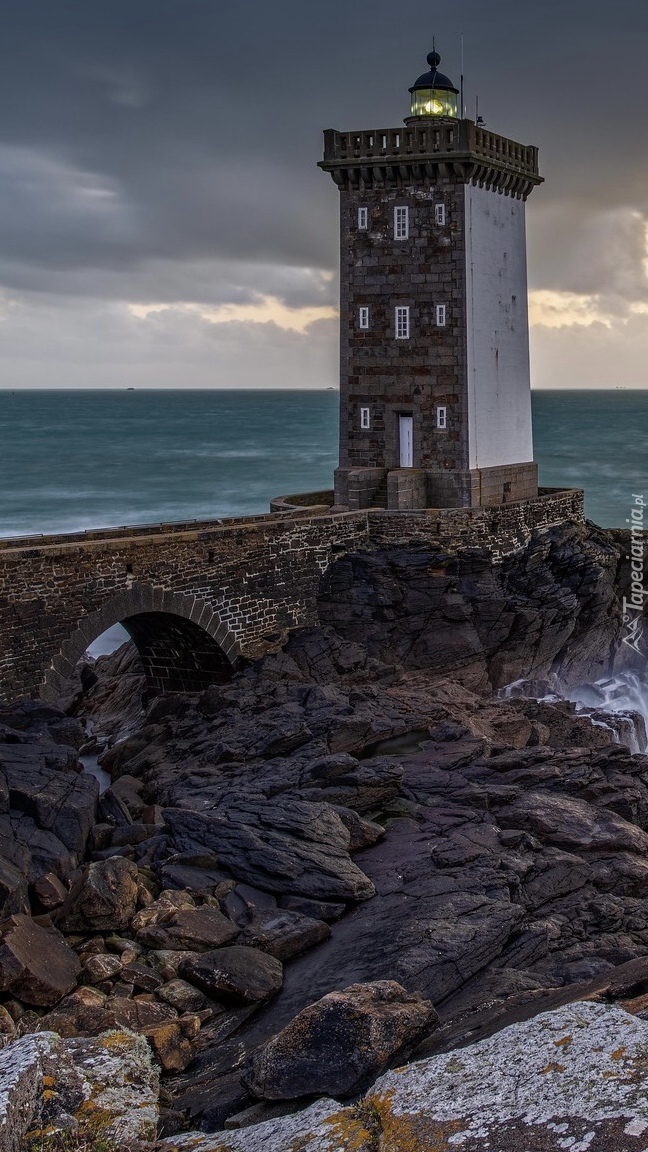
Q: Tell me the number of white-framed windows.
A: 8